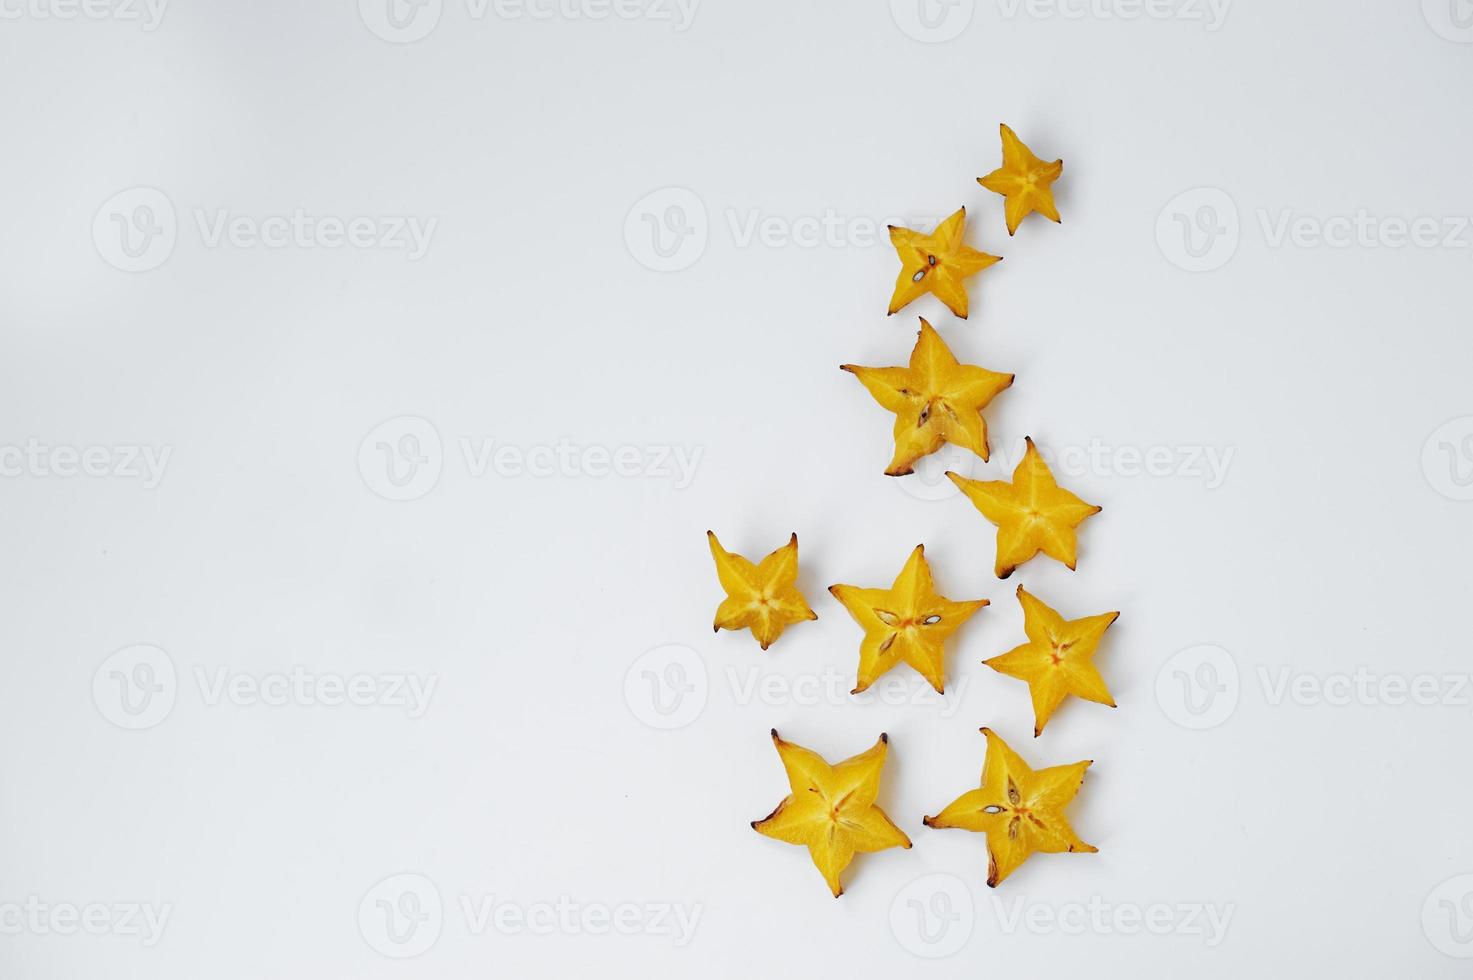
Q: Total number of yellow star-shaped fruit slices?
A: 9